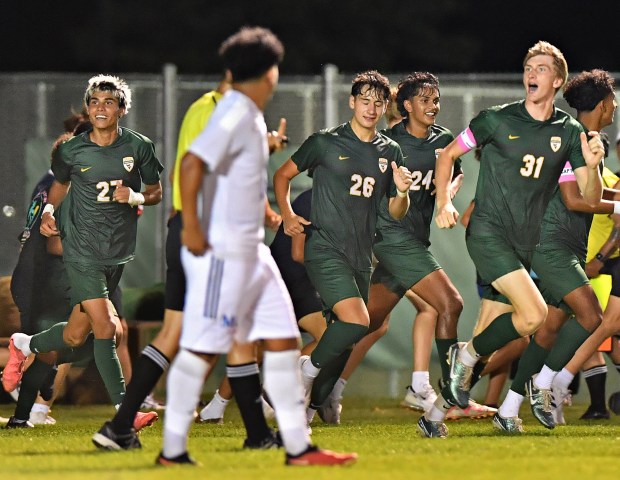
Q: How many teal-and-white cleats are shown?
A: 4